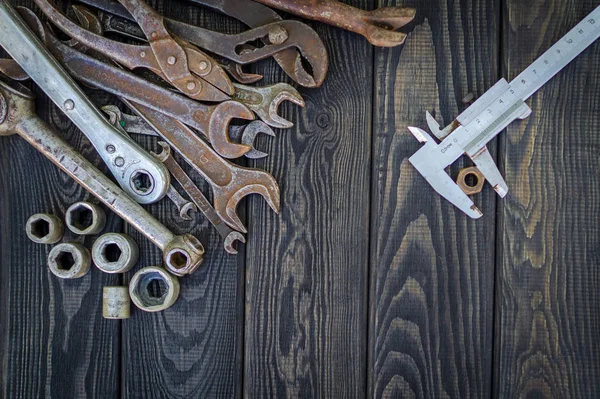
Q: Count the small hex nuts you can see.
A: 1